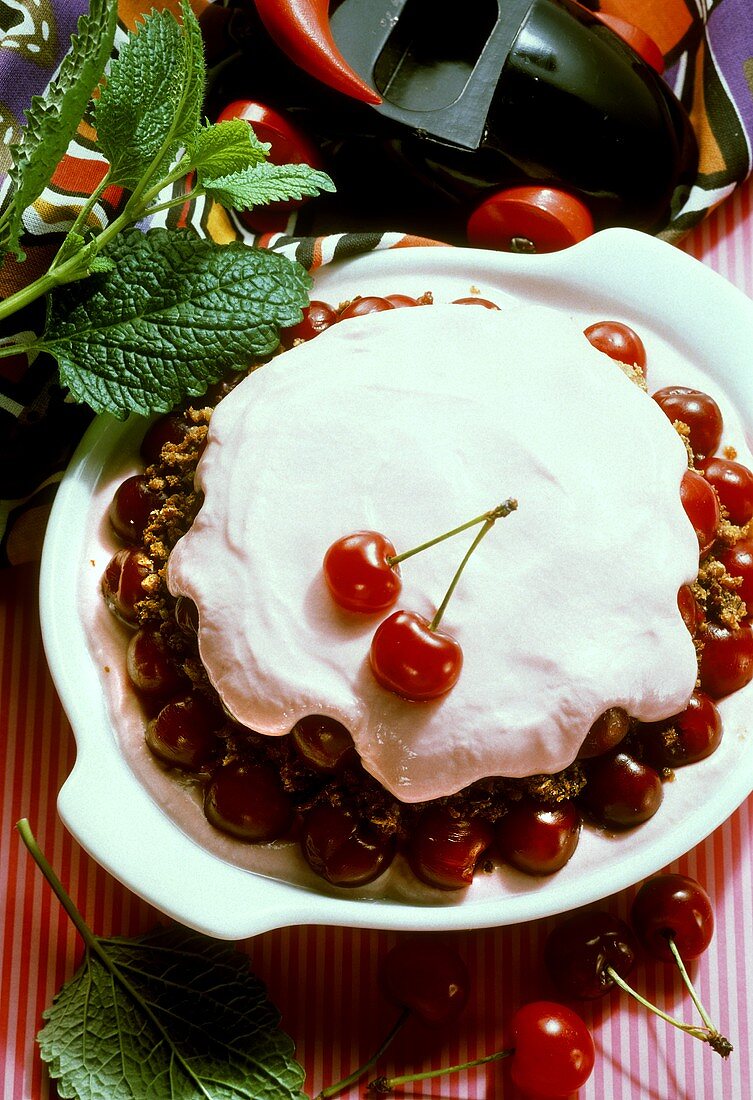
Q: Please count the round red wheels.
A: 3